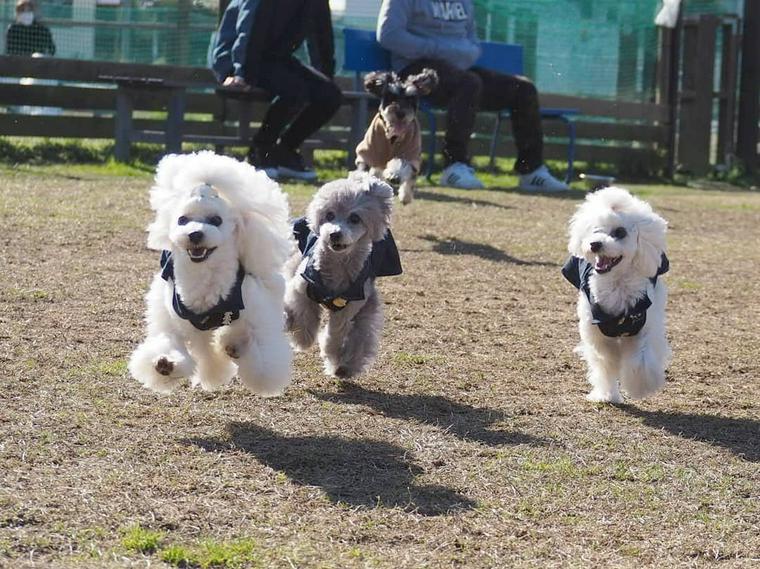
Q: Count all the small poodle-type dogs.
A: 3